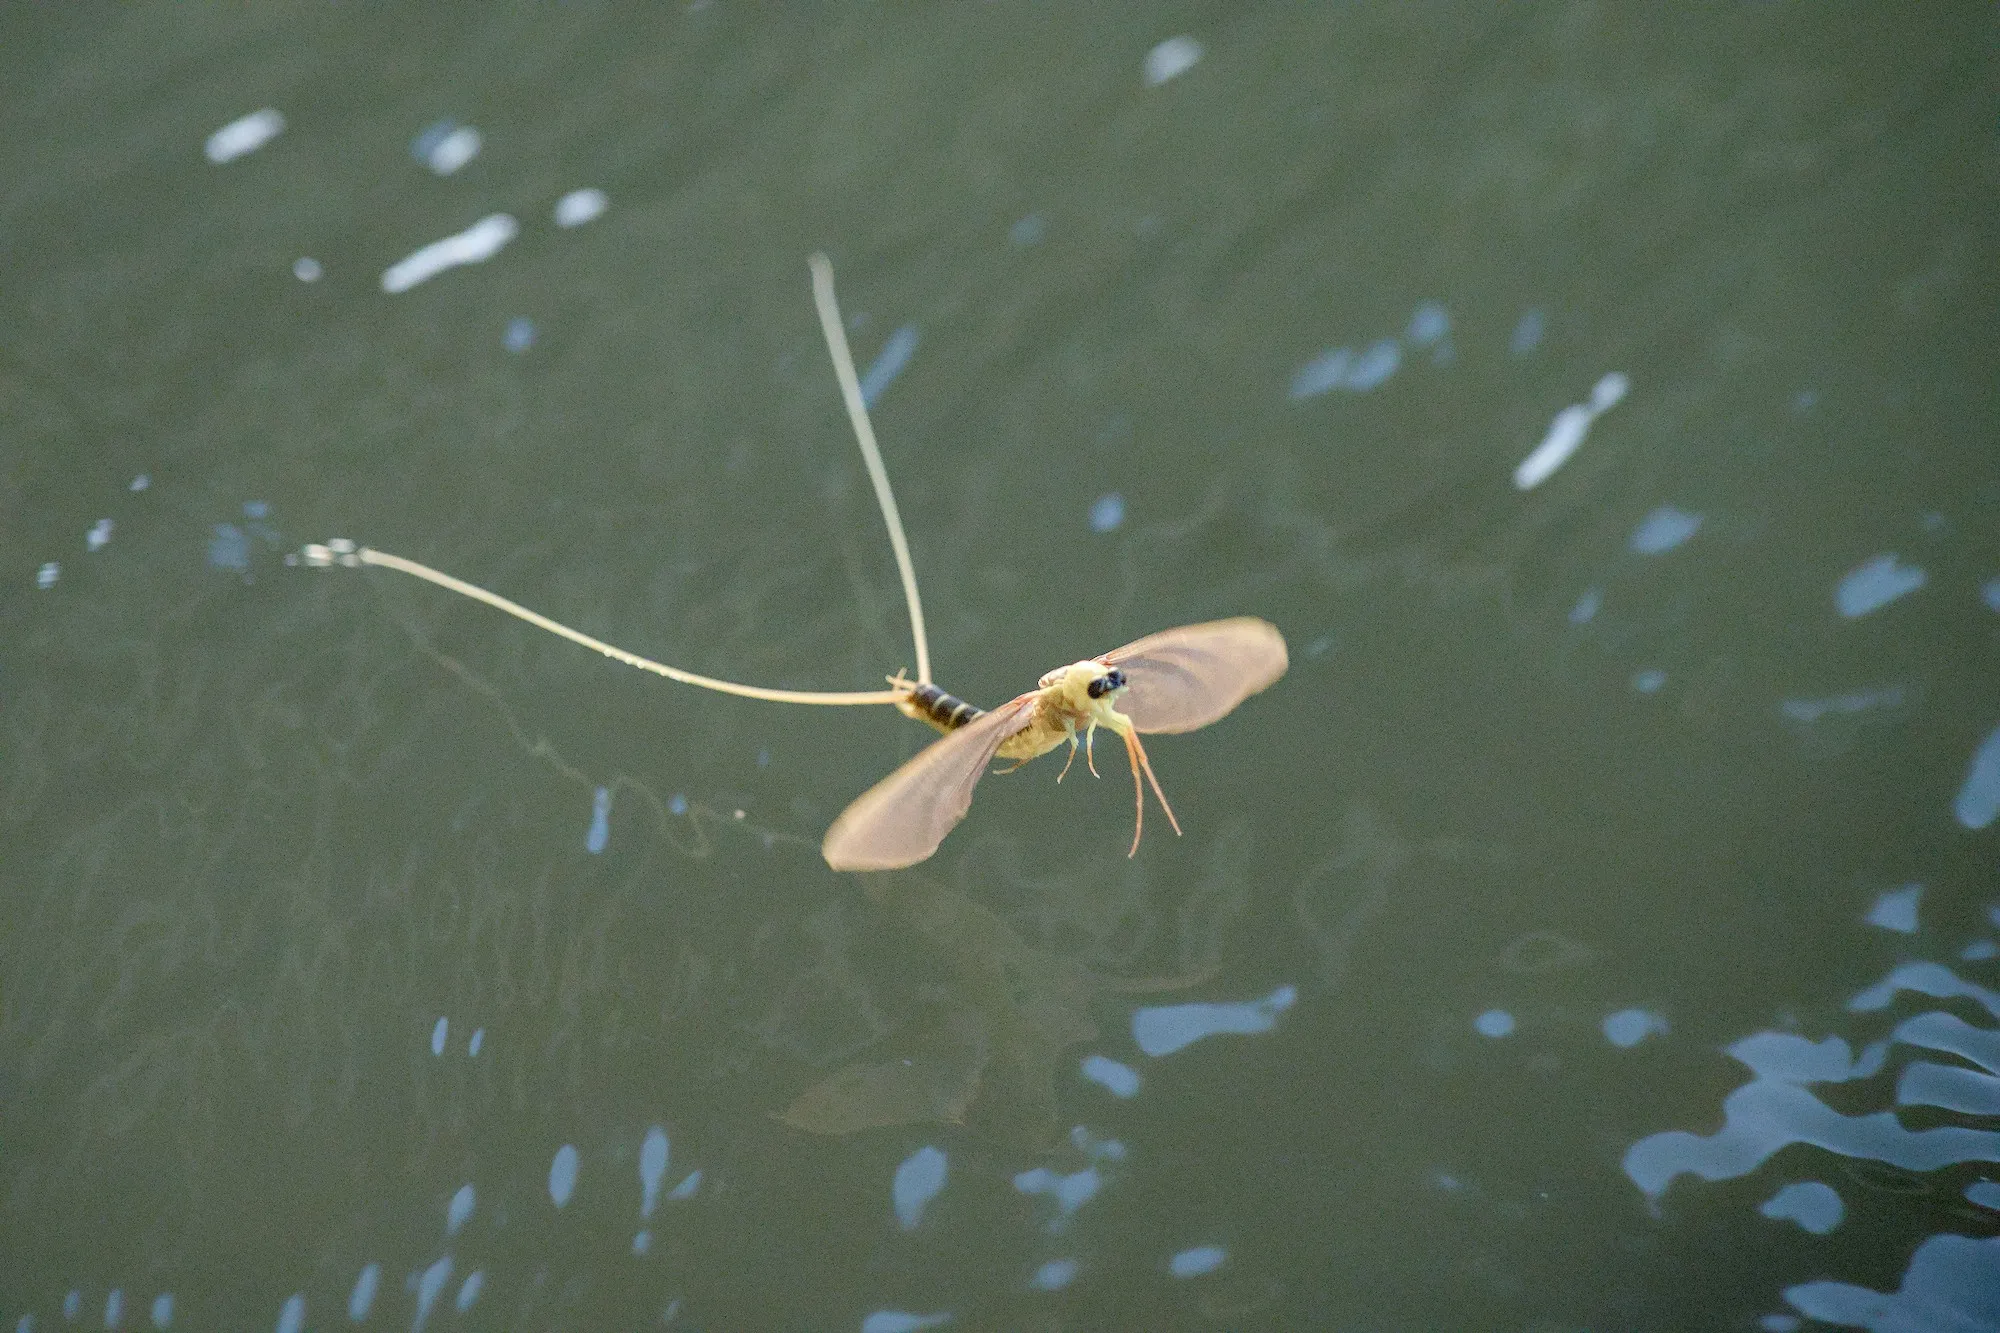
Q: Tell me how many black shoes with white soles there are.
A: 0